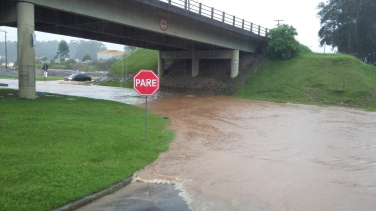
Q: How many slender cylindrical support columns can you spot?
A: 4